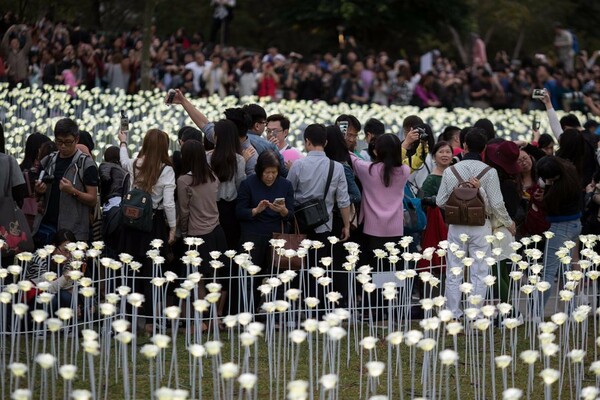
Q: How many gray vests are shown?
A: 1